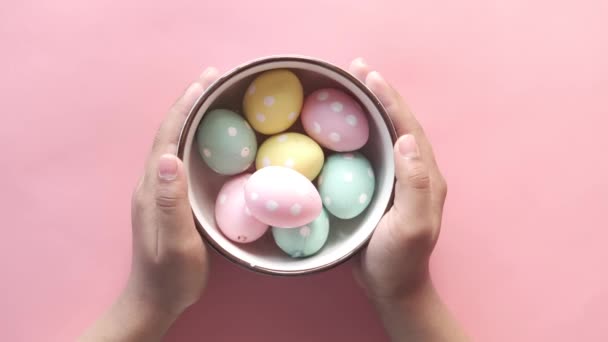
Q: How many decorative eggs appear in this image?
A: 8